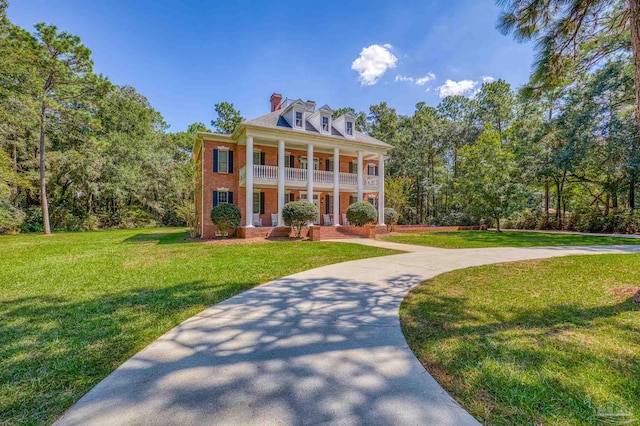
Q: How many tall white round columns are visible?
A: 6